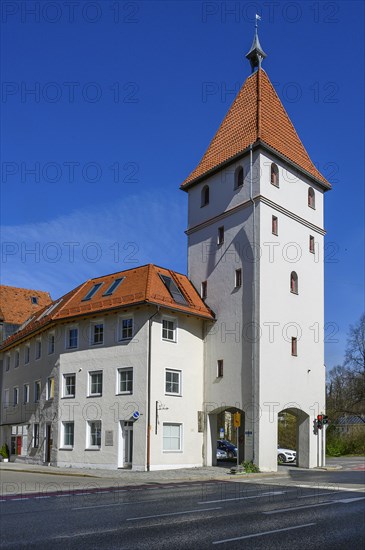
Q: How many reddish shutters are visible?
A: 6